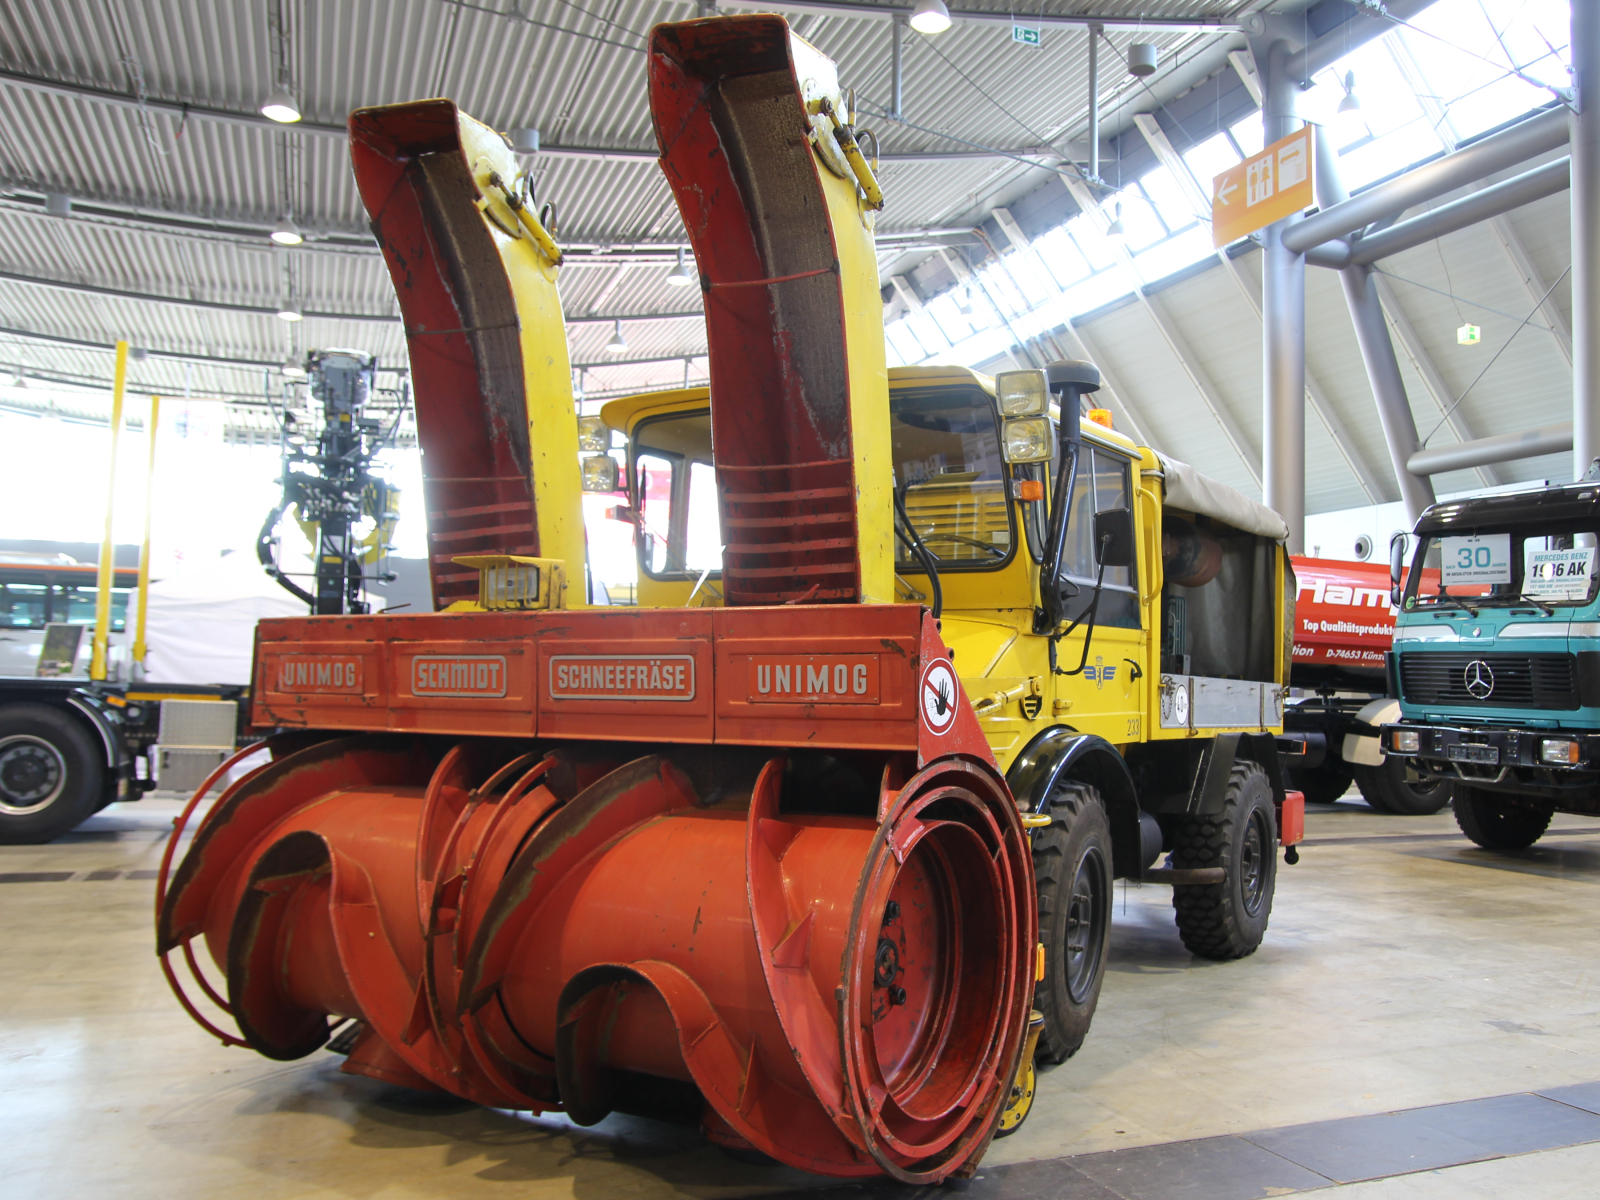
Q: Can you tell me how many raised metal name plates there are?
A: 4